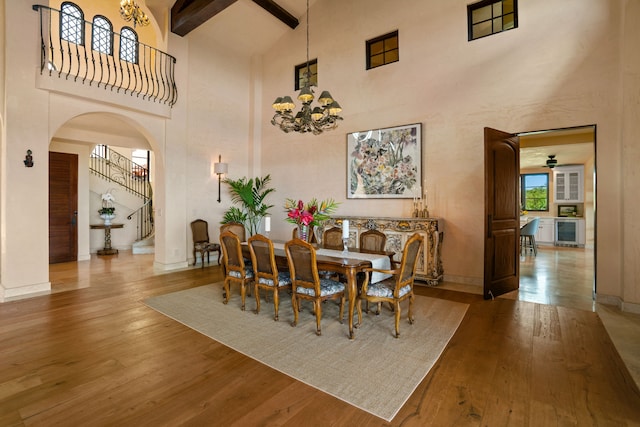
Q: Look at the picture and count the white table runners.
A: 1